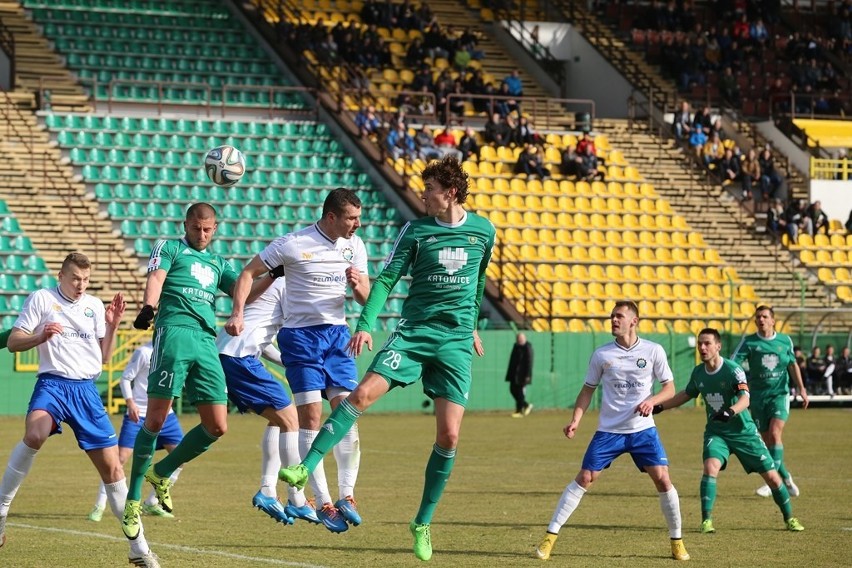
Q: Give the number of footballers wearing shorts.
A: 9